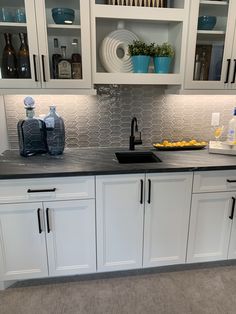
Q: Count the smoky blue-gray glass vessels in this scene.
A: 2